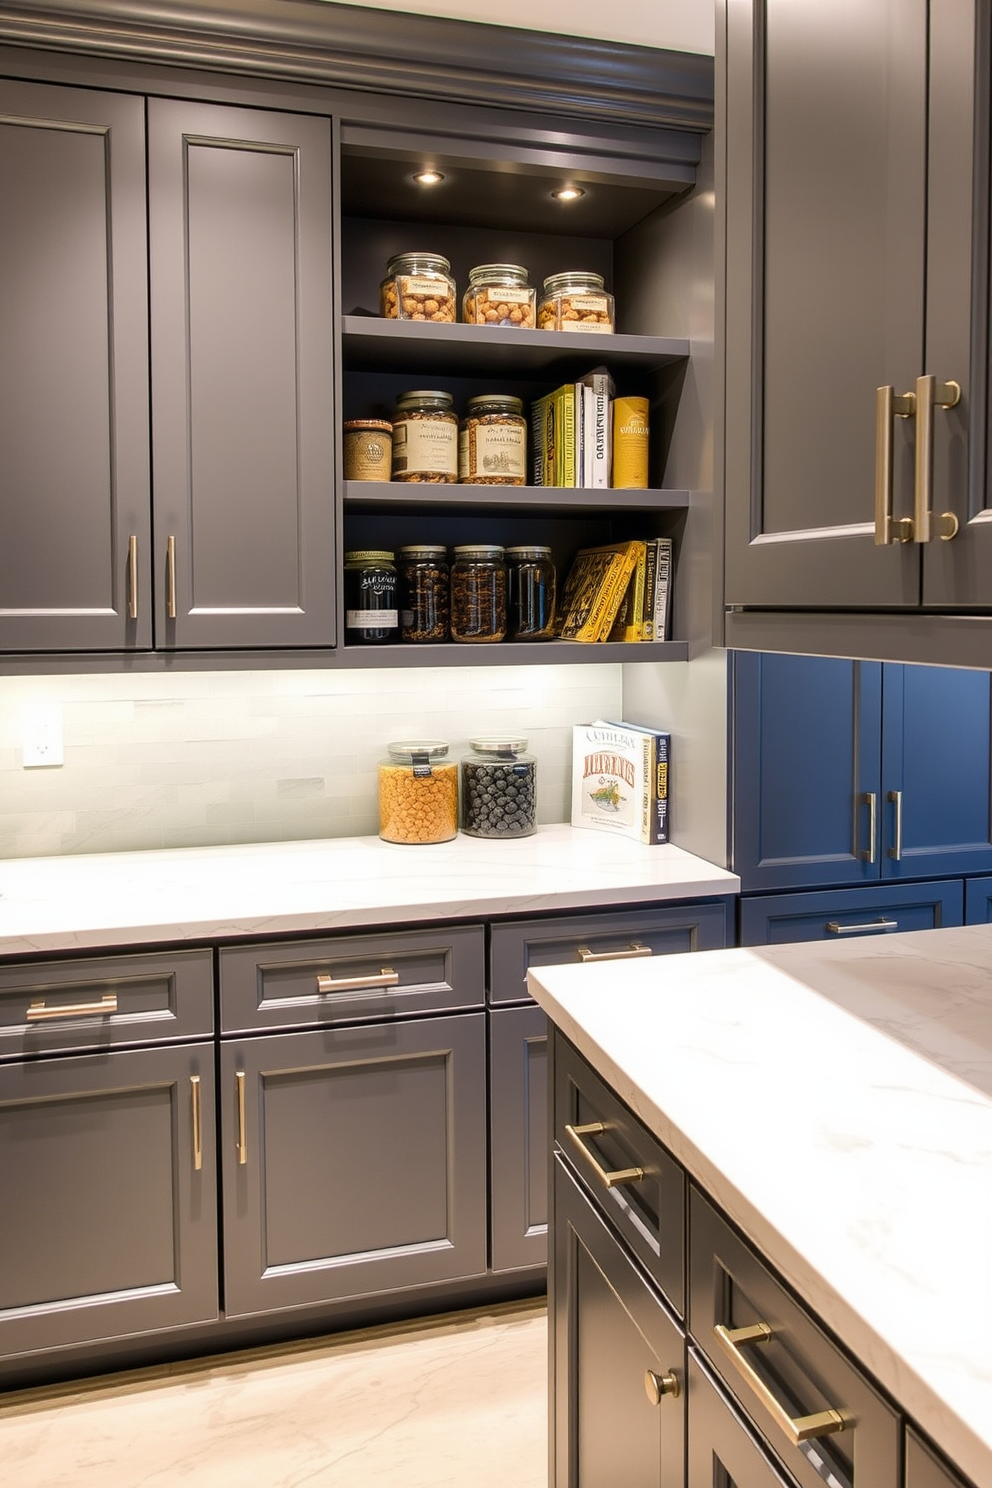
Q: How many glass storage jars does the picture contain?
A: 12